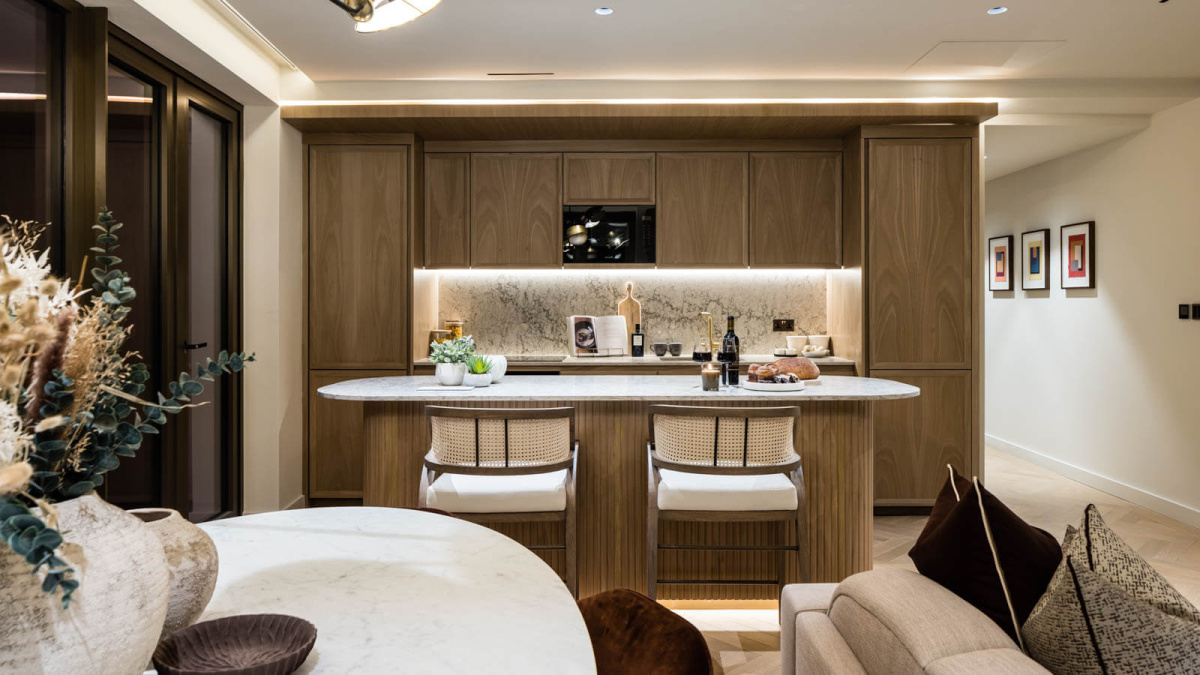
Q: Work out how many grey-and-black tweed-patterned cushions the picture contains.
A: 2